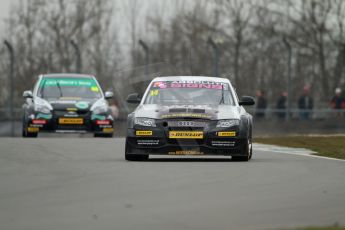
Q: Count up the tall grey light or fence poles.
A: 5